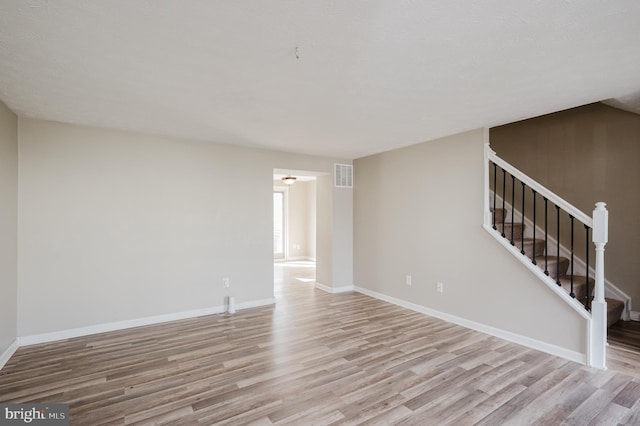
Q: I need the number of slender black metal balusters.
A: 9